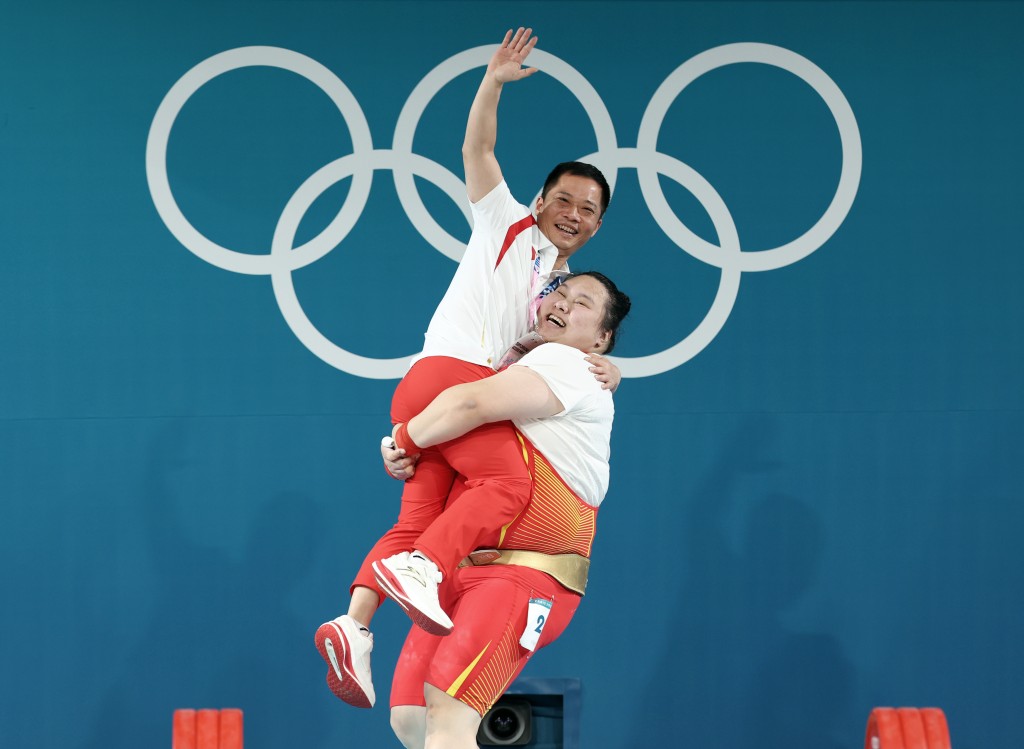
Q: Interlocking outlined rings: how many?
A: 5